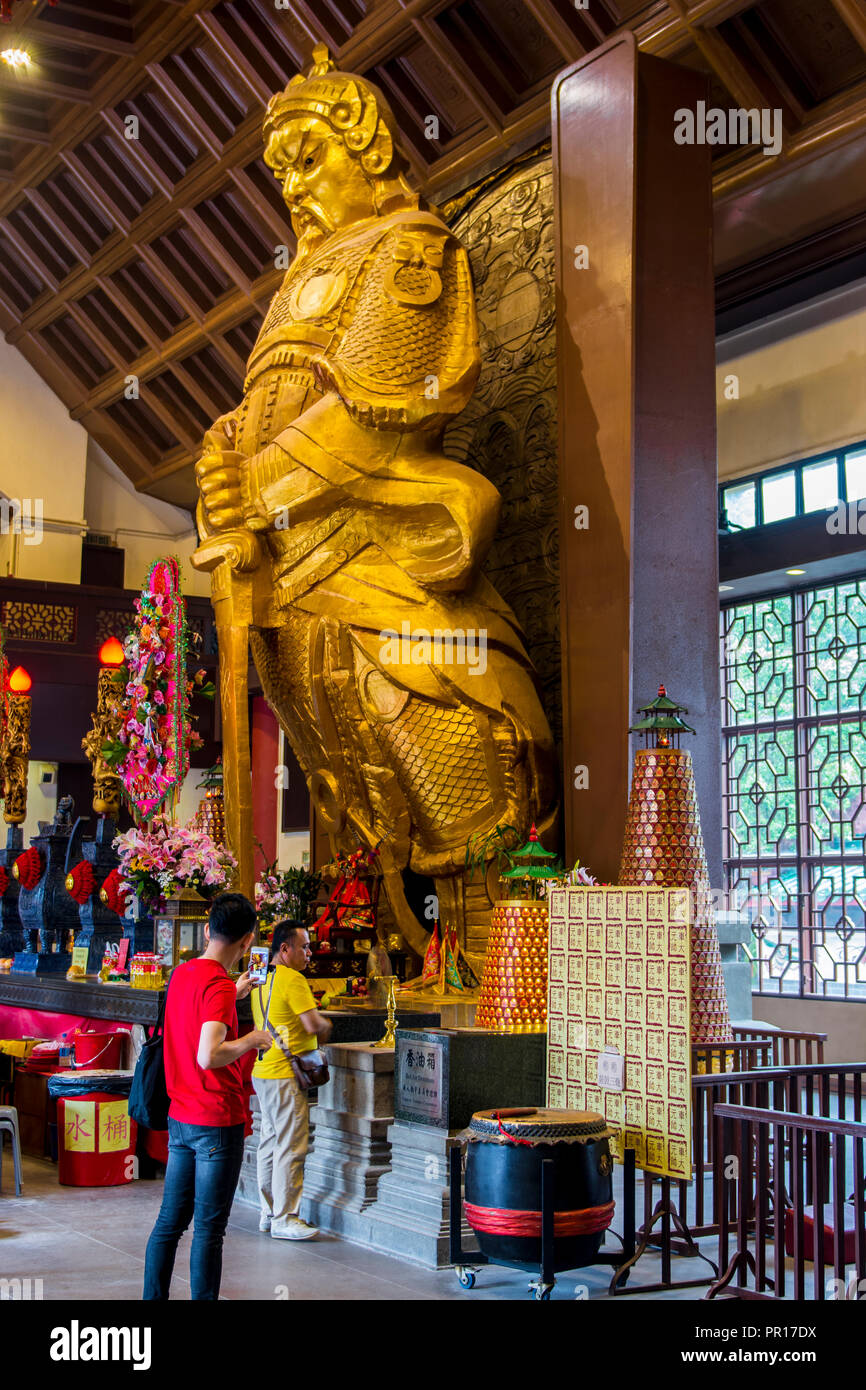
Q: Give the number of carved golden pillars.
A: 2